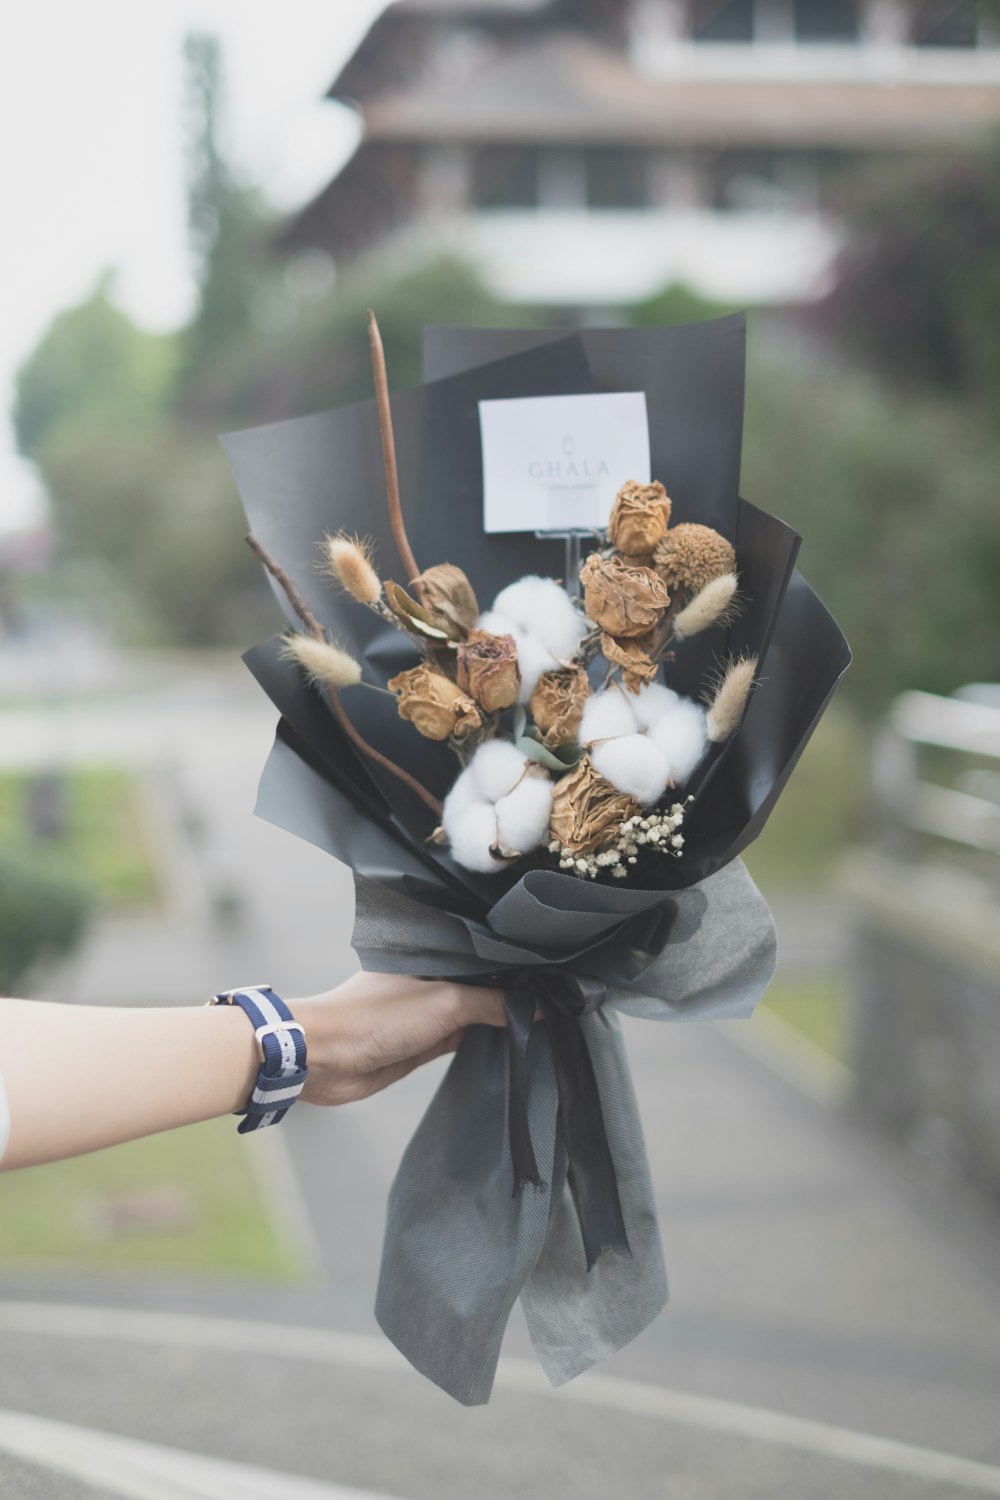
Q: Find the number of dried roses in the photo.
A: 6